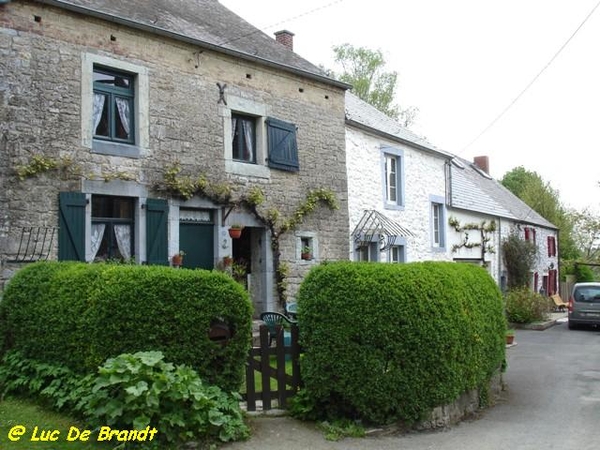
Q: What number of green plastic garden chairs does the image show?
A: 2